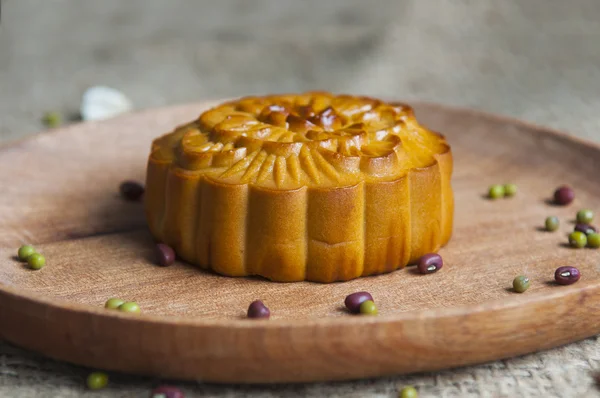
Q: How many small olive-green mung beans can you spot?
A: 15